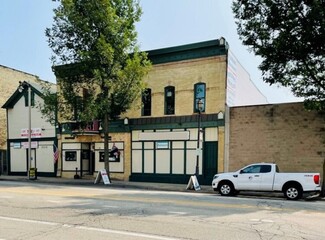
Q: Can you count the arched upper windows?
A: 3